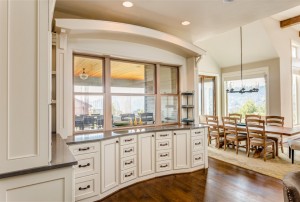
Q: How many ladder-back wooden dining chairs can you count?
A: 6